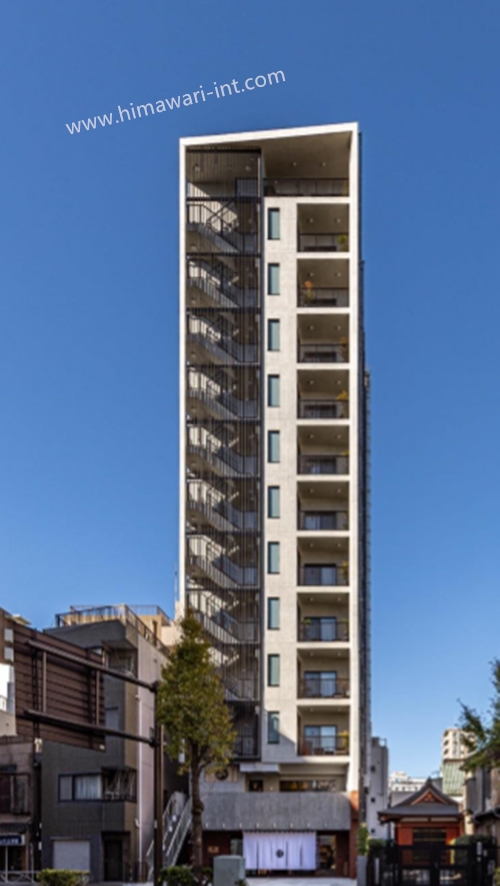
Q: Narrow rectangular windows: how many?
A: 10